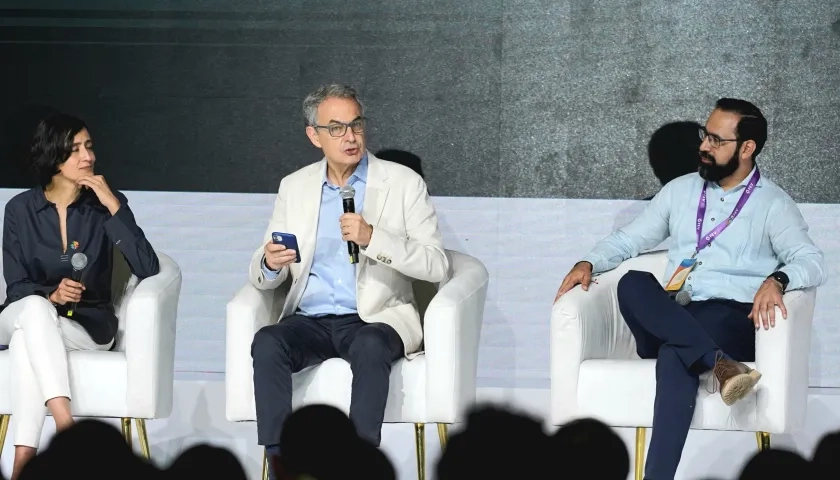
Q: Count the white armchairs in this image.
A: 3